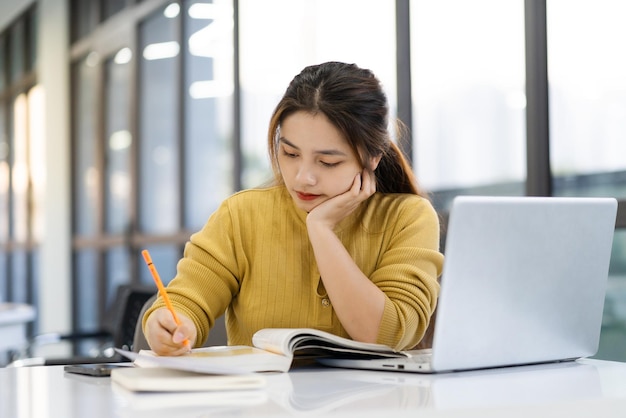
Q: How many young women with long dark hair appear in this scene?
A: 1